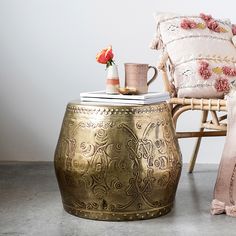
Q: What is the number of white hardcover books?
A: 2